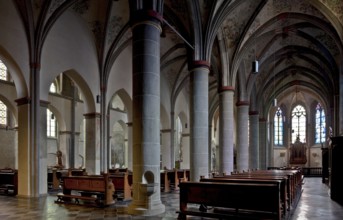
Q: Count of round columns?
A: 6